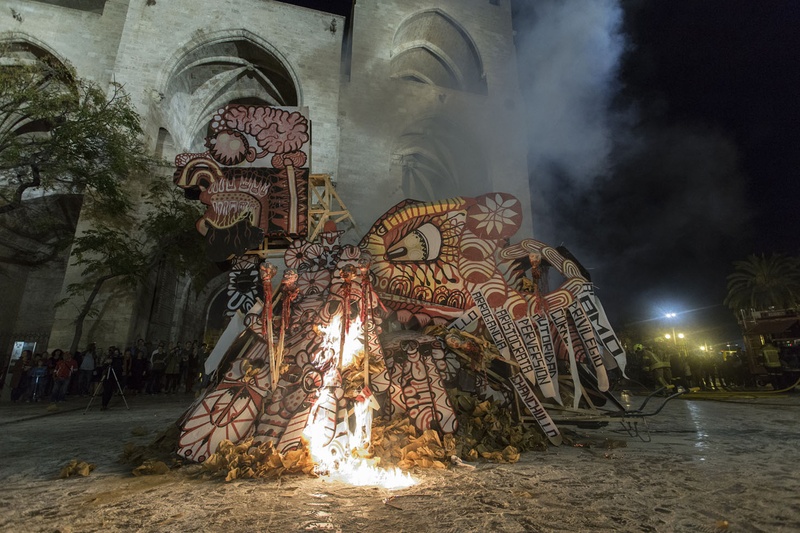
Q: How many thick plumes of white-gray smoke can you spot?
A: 1